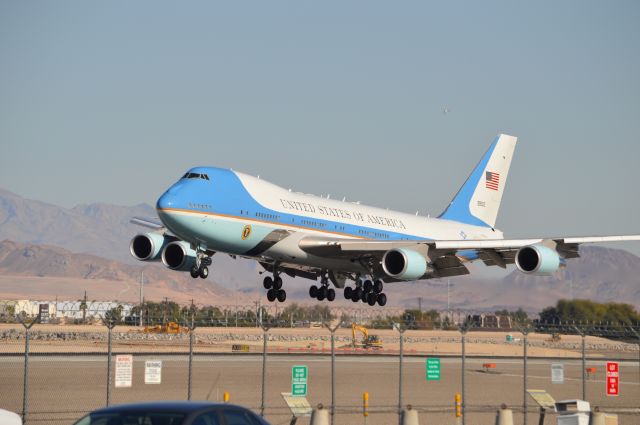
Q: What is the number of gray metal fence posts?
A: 9